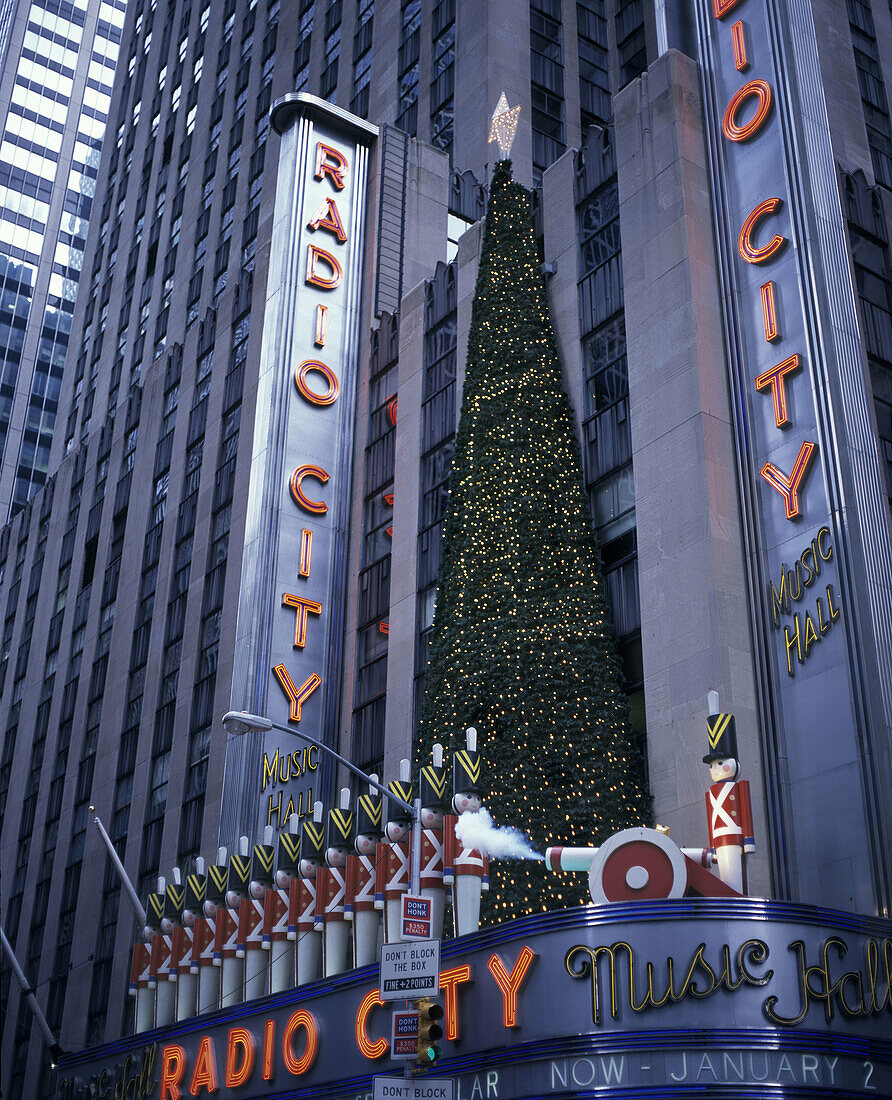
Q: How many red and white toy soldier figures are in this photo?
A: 14